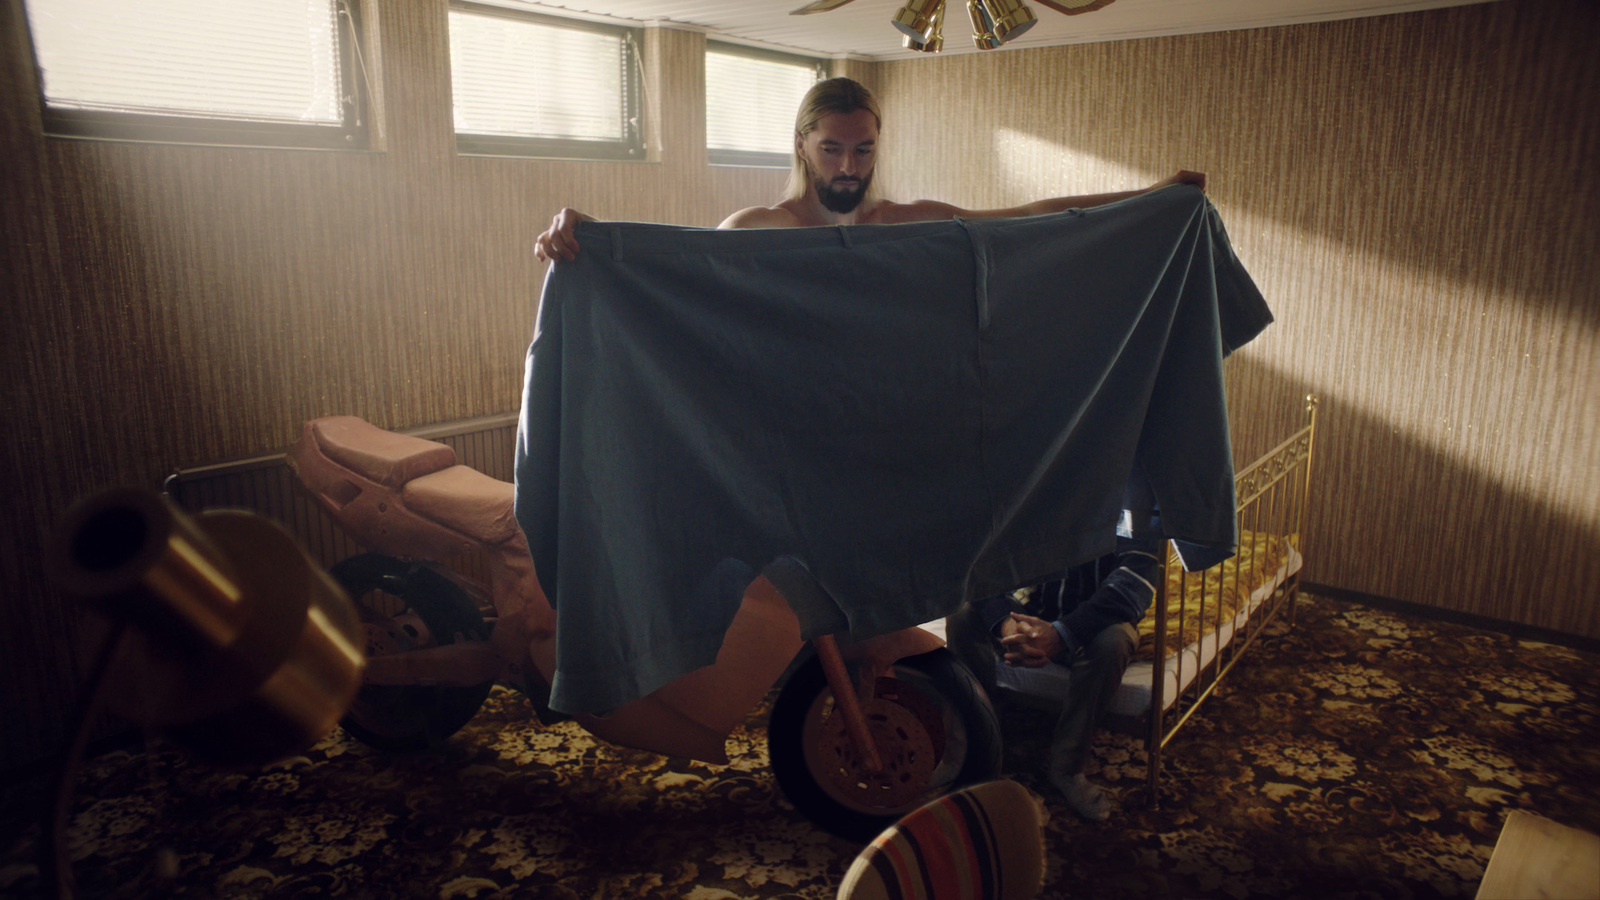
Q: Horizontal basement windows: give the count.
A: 3